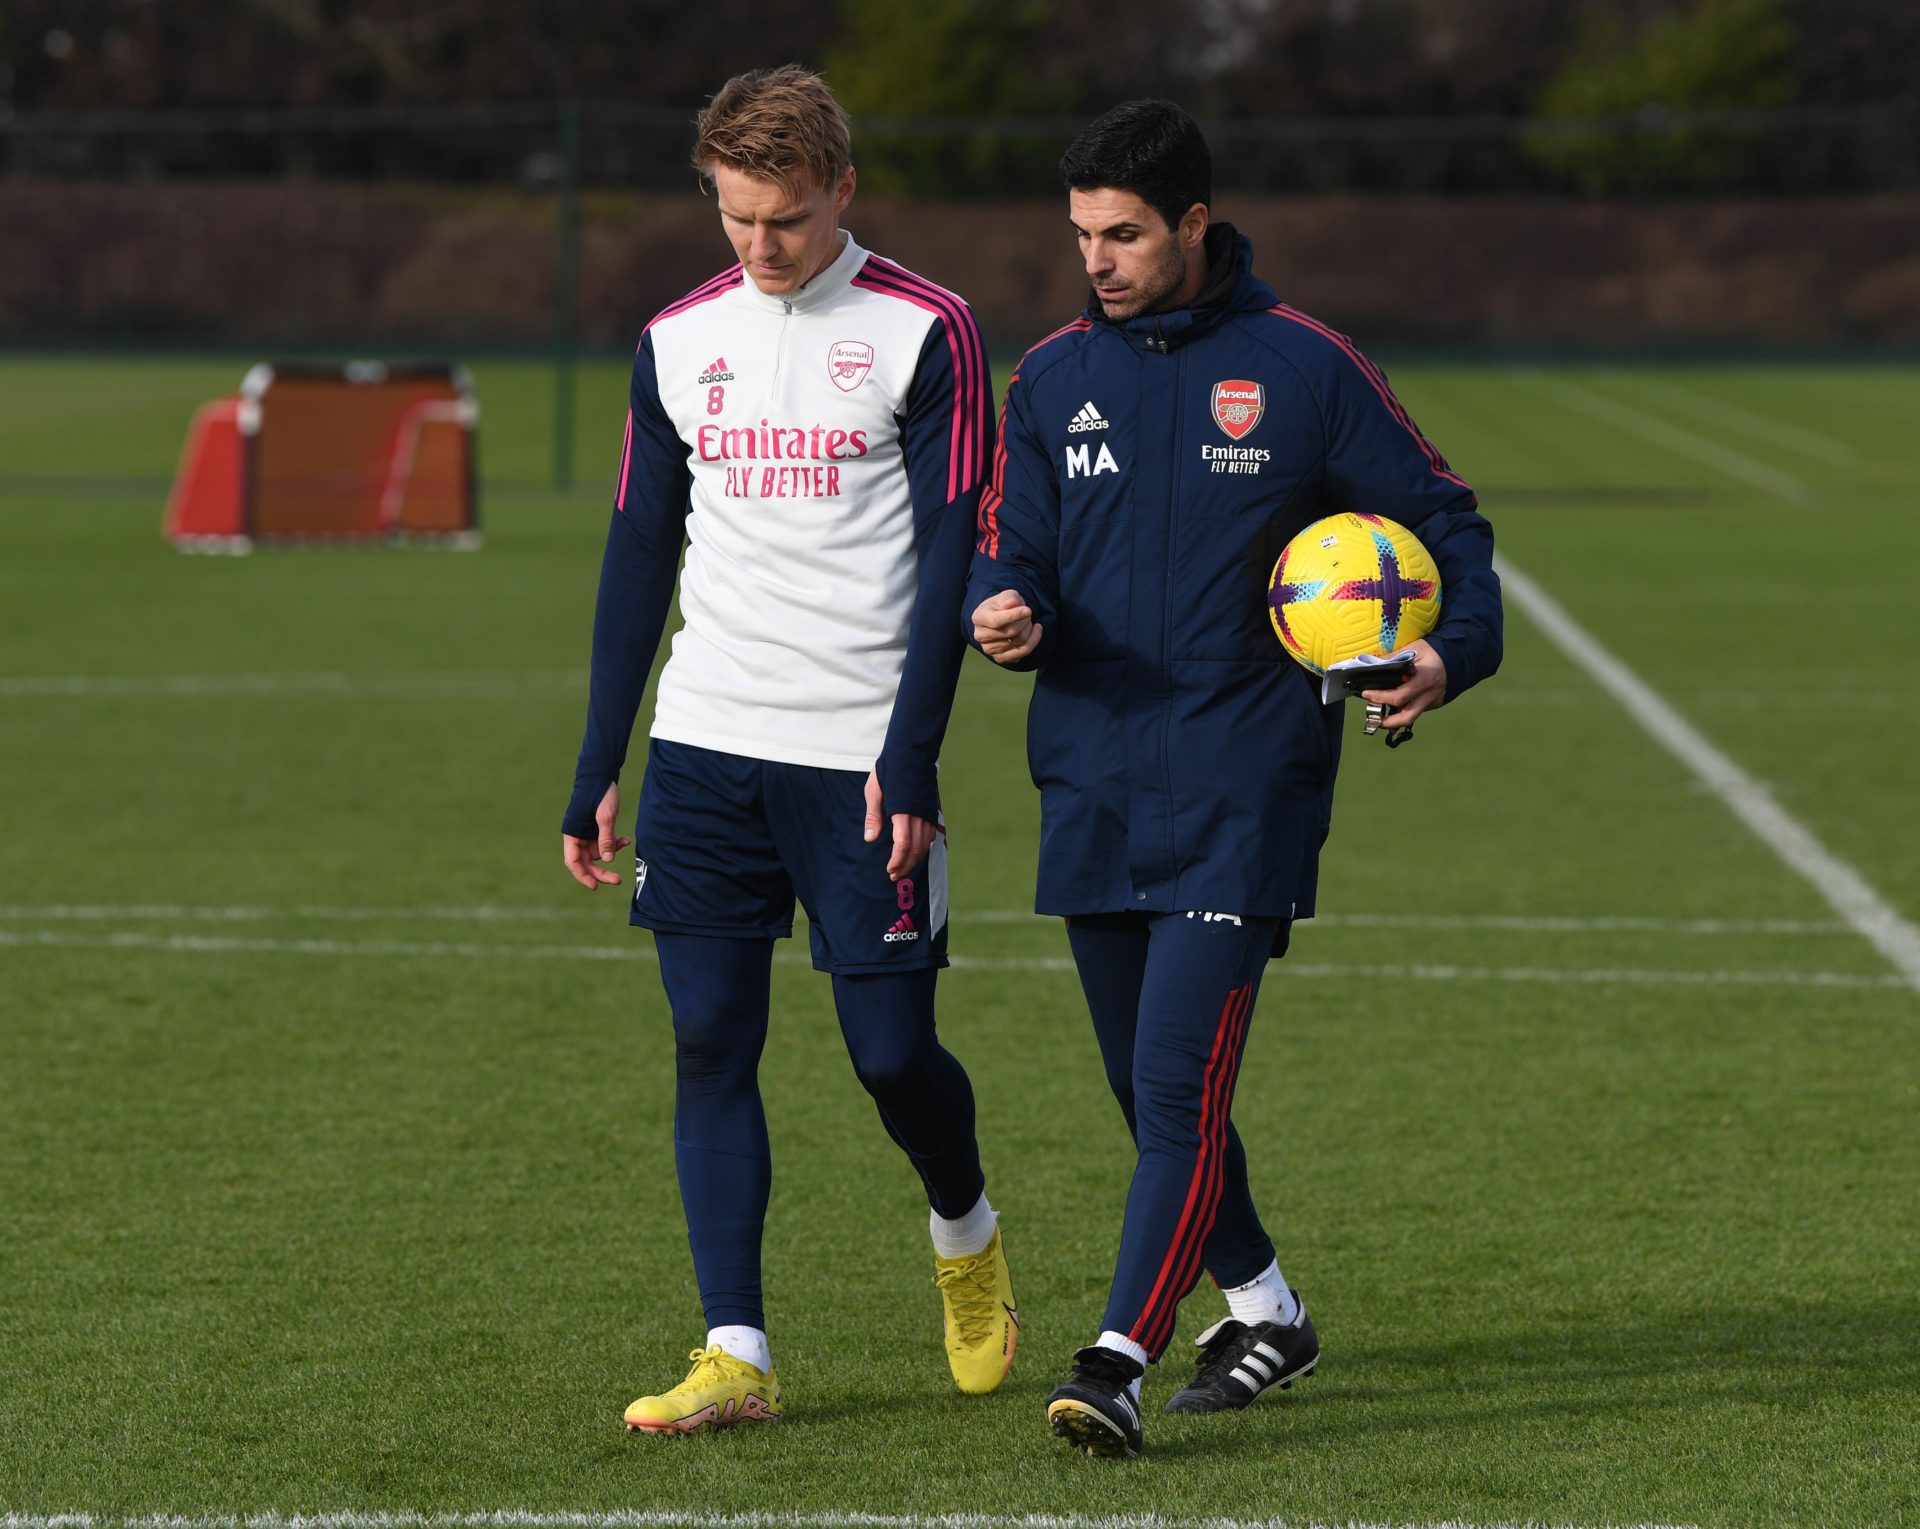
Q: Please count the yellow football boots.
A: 2